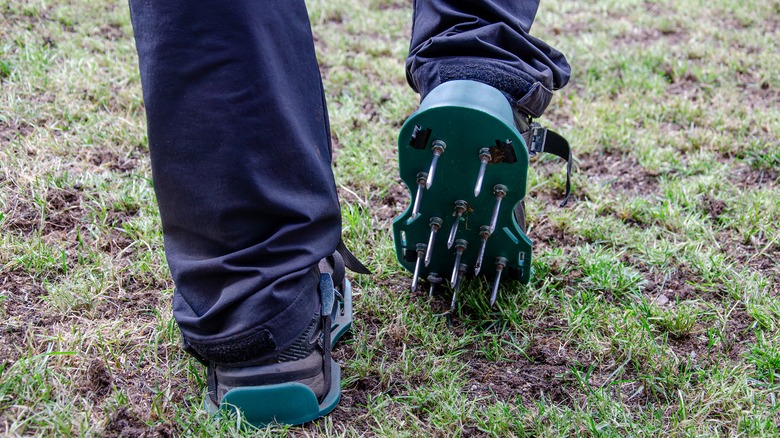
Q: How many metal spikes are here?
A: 12